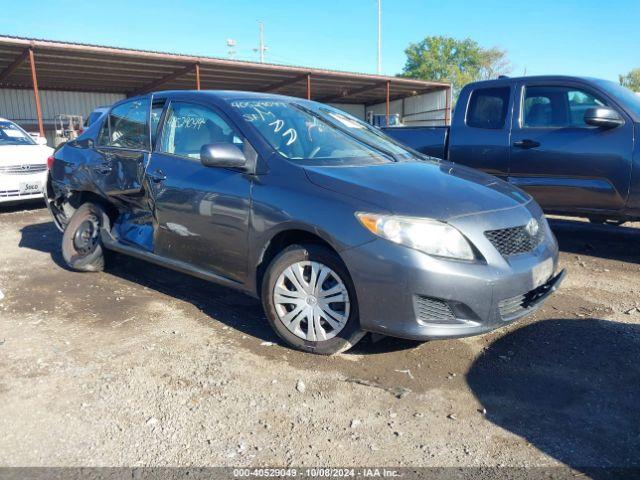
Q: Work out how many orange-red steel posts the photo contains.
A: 5